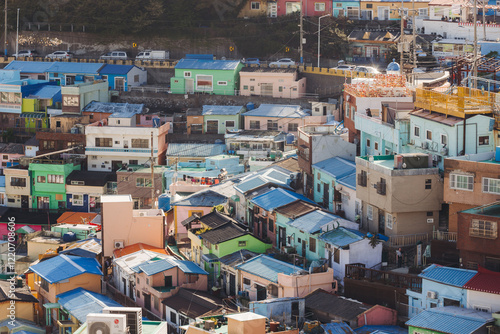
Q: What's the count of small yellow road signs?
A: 3